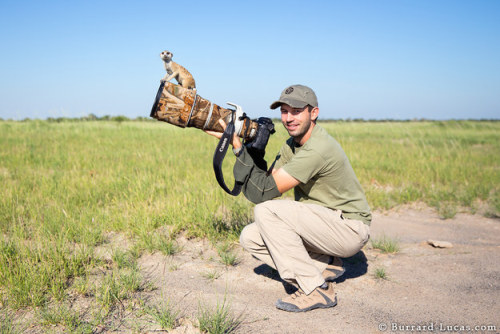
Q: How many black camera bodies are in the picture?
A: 1